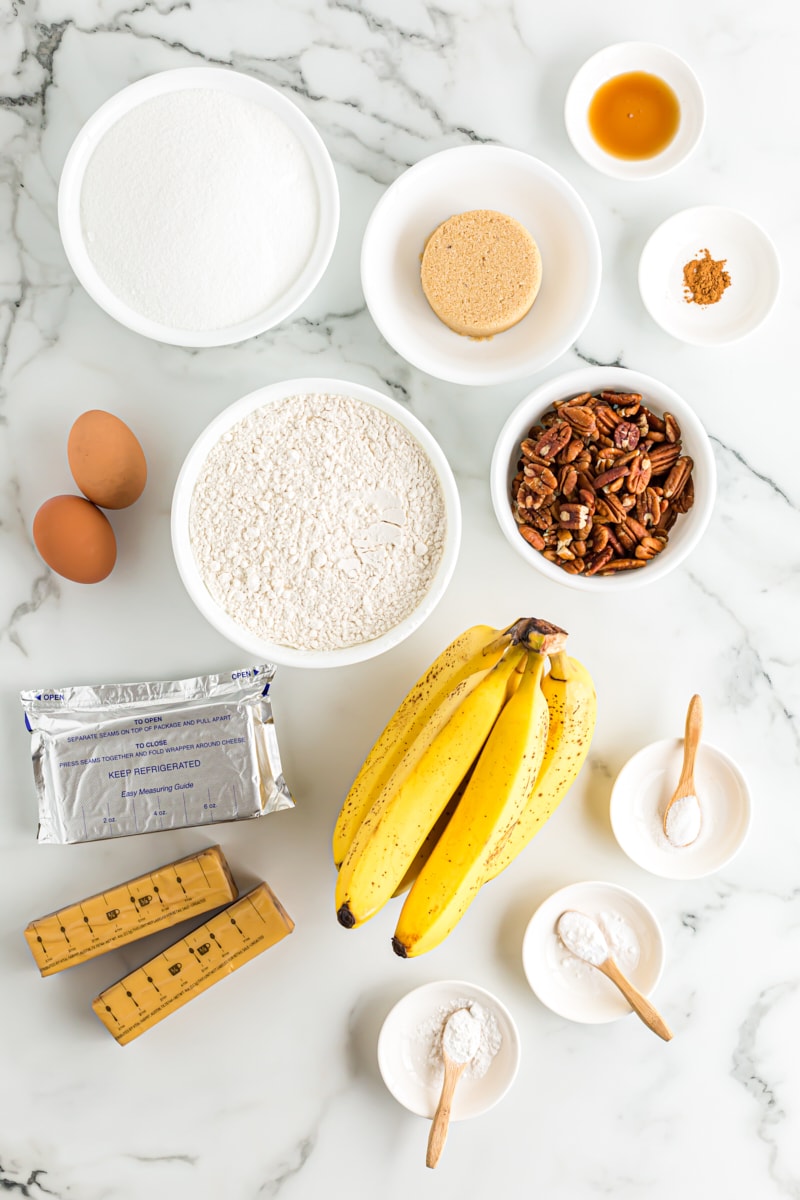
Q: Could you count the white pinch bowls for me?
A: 5